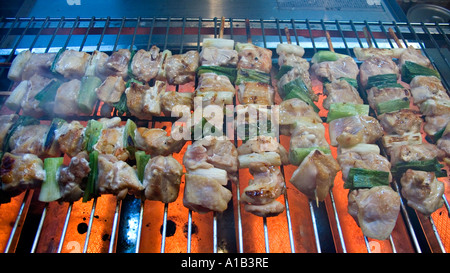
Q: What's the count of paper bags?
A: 0